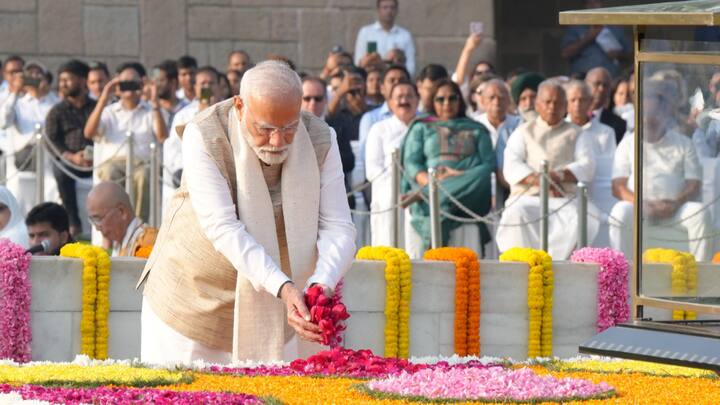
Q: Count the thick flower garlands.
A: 7